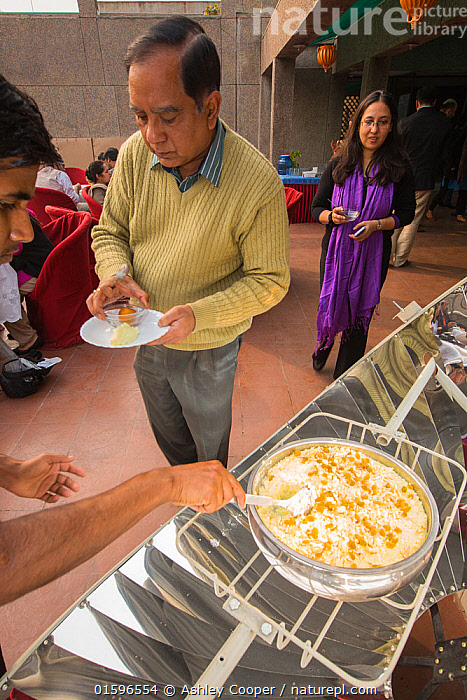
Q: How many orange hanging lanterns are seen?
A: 2